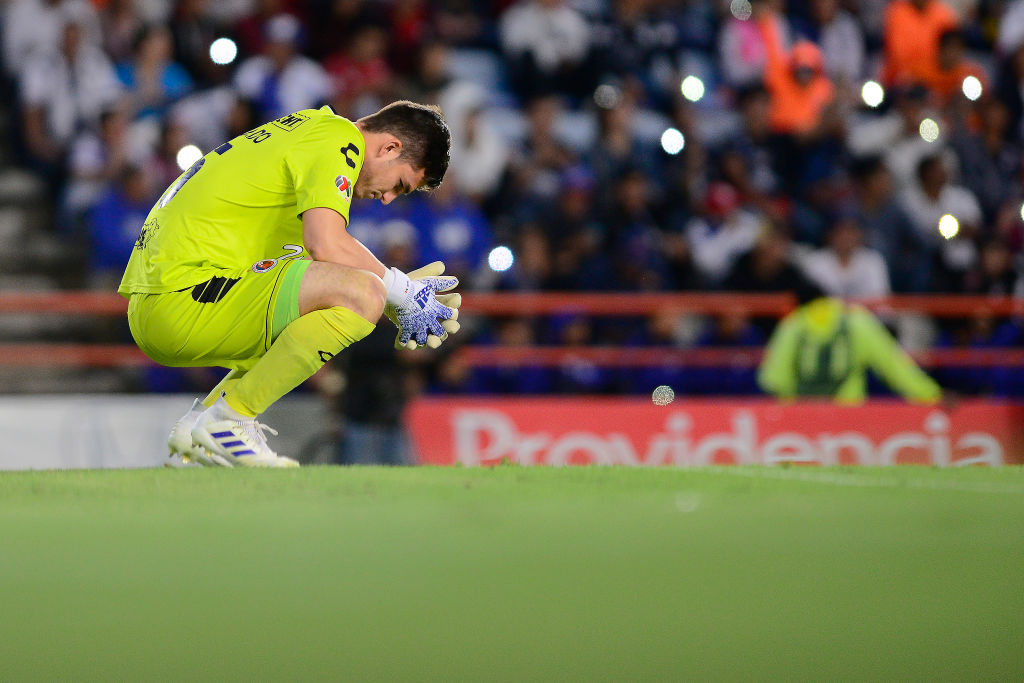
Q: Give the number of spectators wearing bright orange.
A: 3